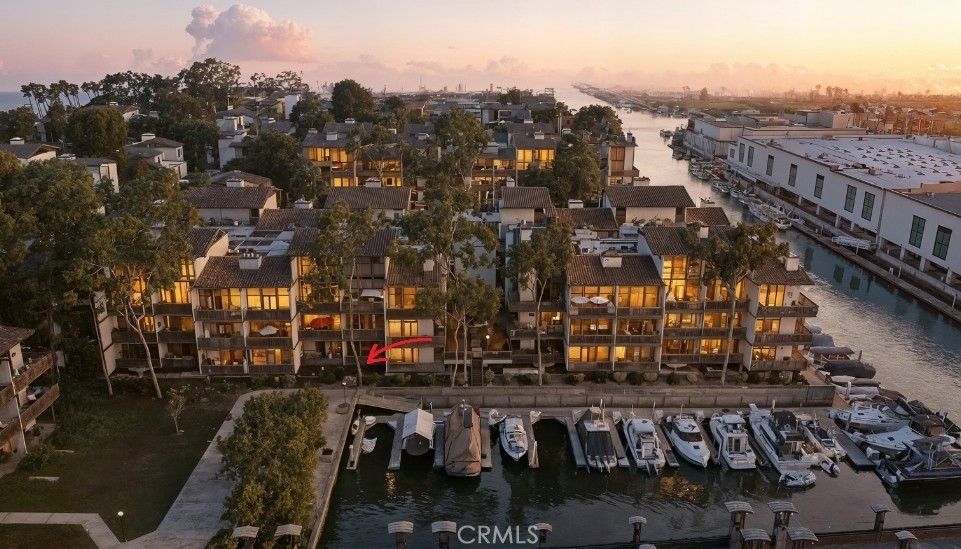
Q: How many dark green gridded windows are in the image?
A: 9